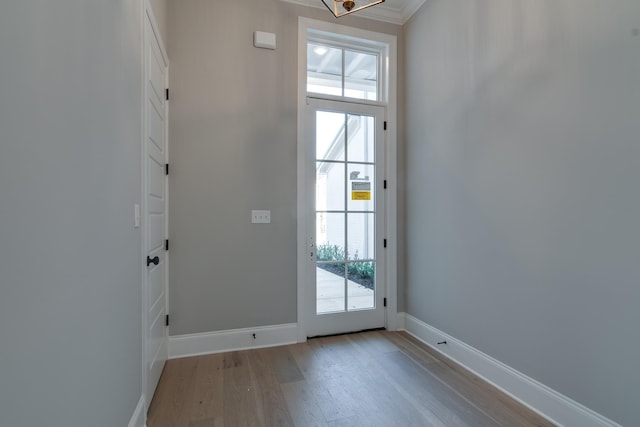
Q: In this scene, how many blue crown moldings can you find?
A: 0